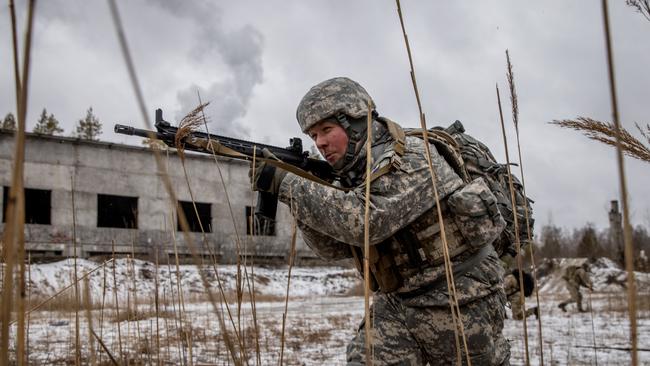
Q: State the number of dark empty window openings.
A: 4